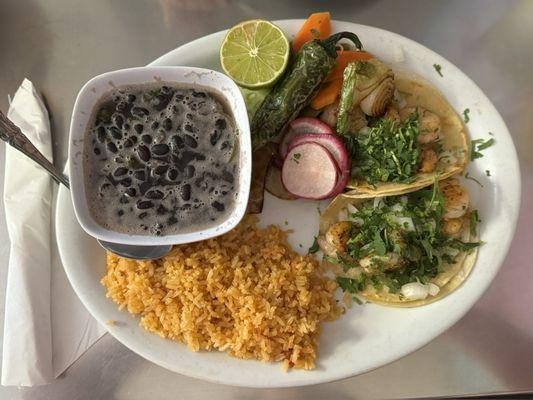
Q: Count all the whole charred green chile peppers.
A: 1